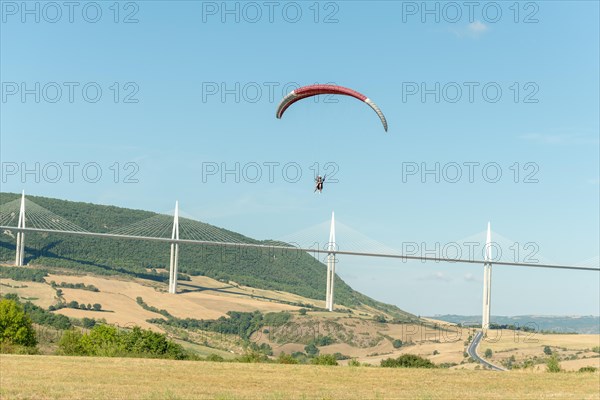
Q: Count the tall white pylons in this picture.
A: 4